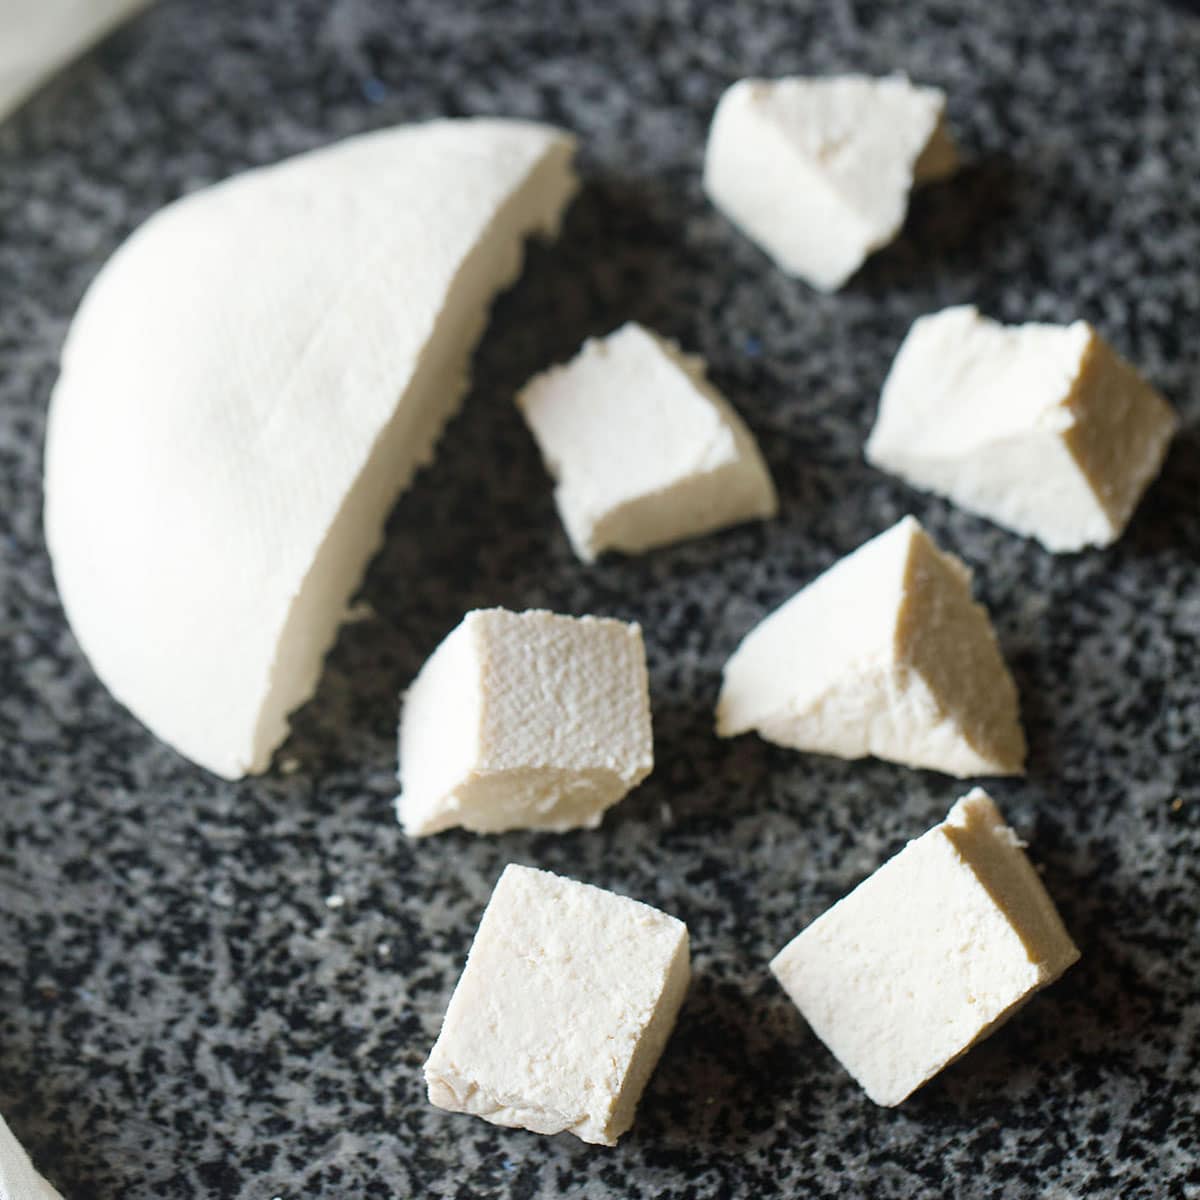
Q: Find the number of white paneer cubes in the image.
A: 7